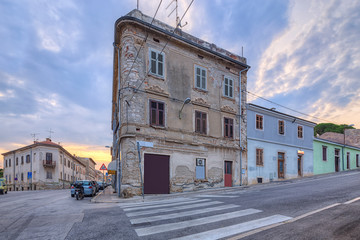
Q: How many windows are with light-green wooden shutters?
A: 3